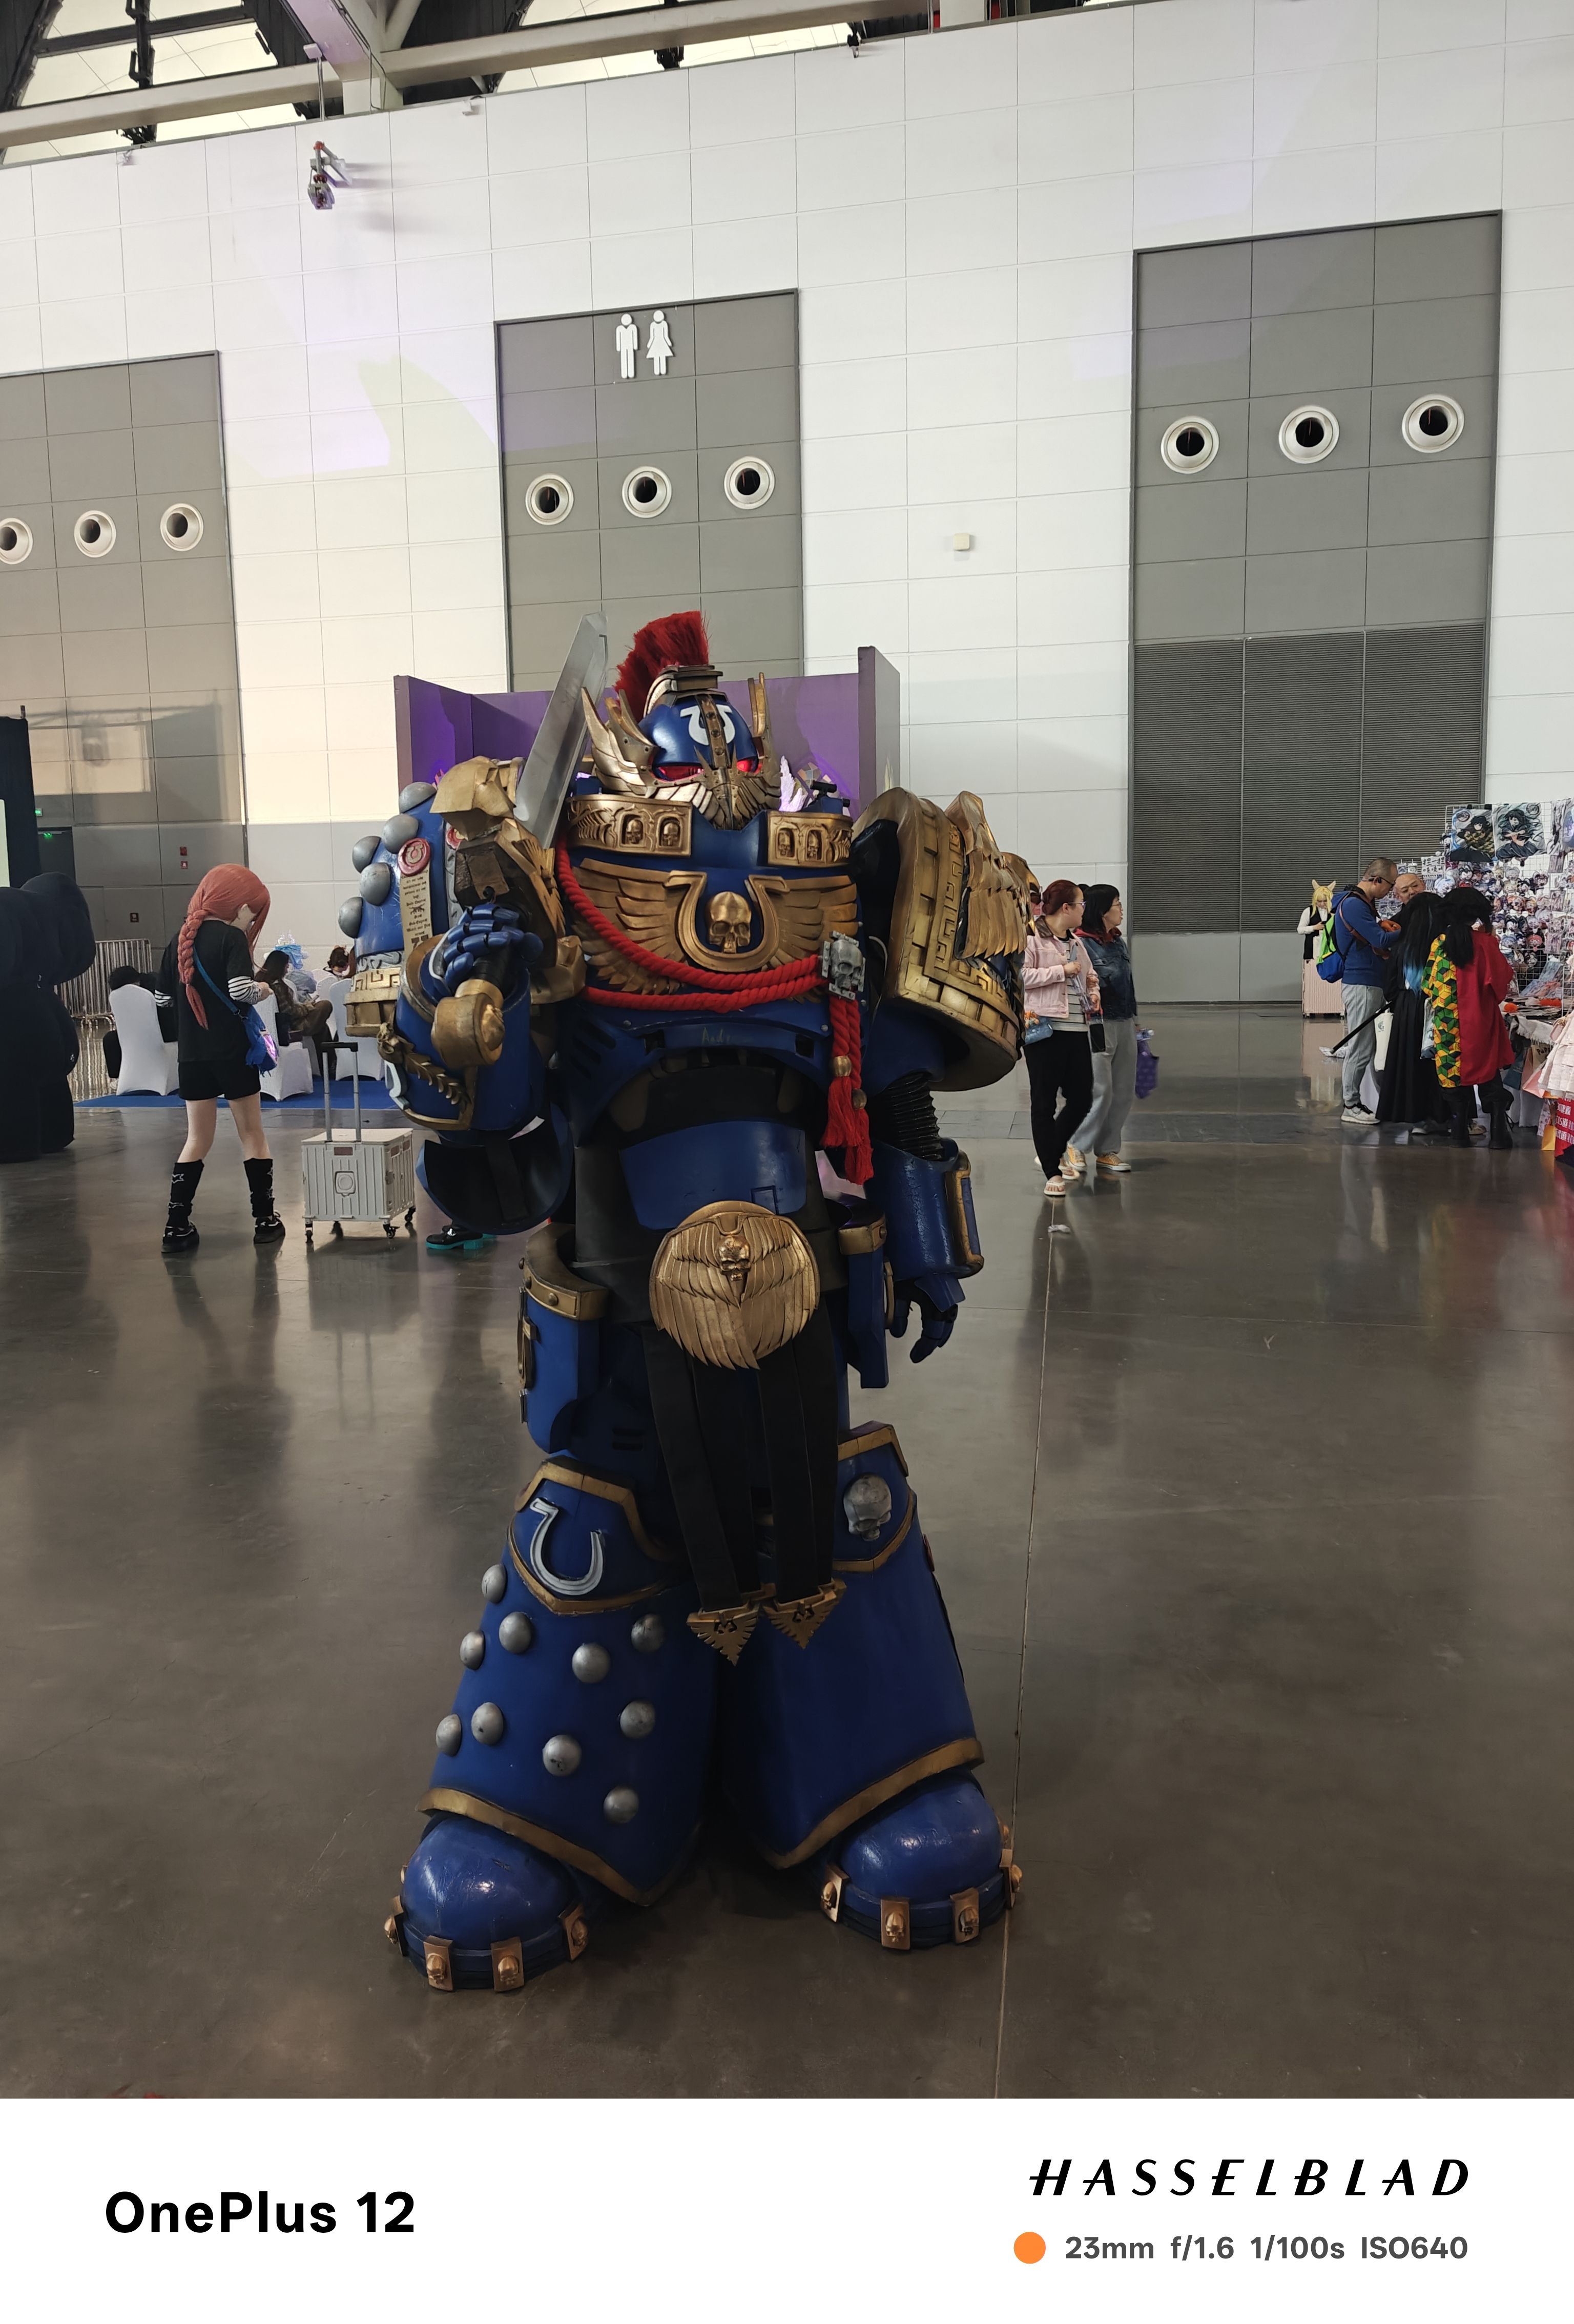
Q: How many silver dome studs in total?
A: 15